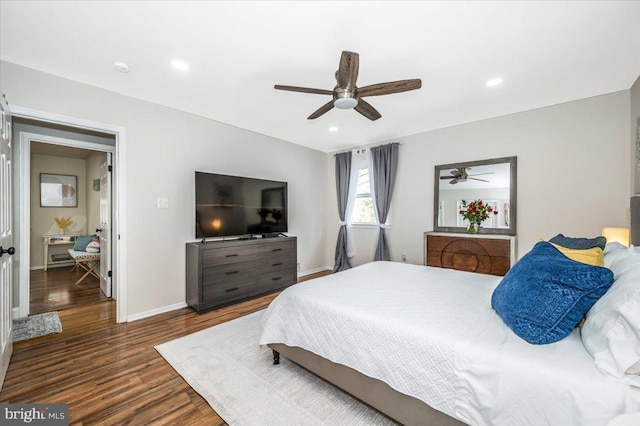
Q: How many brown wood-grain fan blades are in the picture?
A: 5